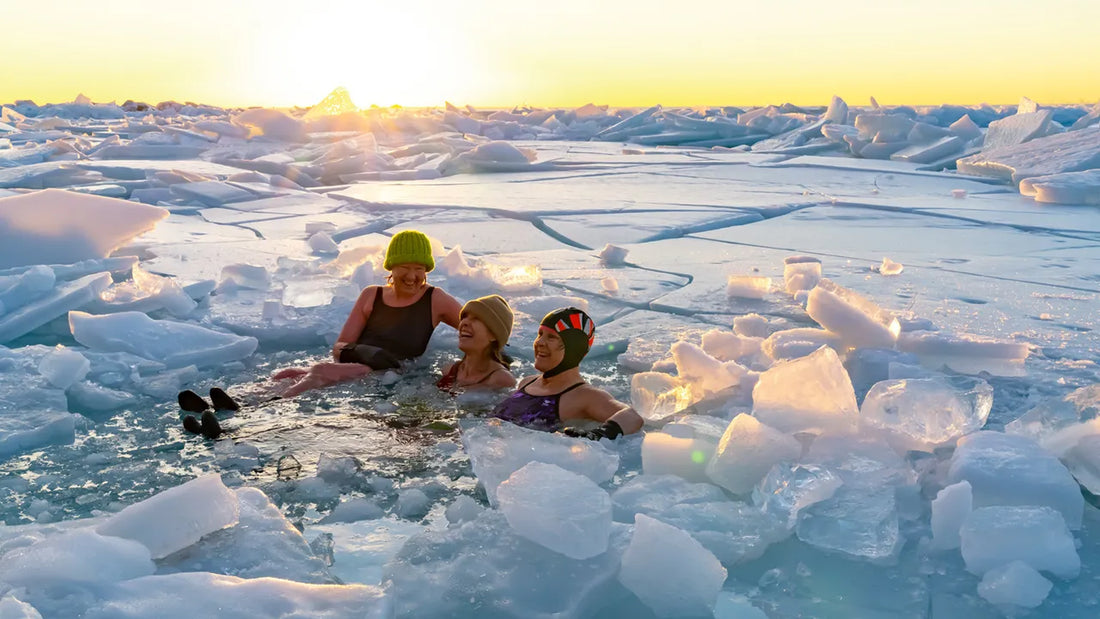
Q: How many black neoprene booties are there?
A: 4